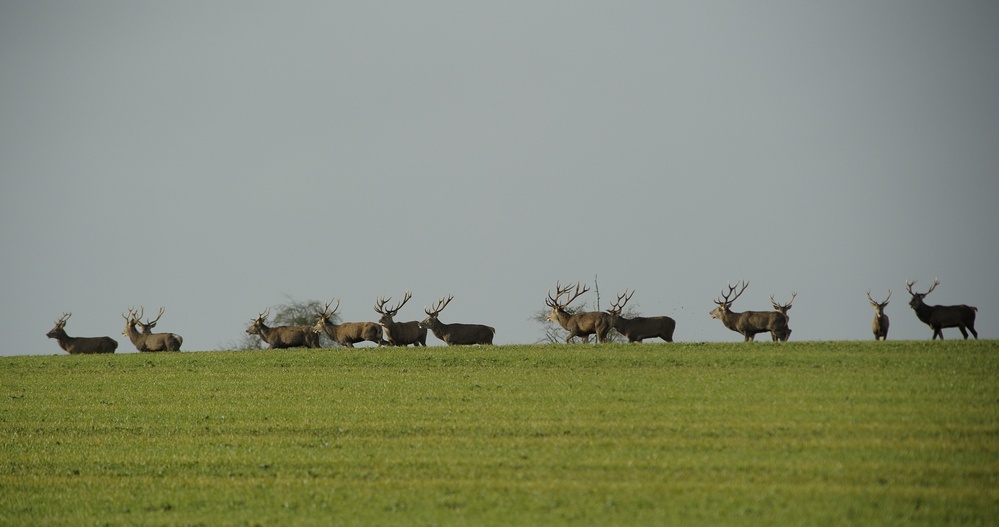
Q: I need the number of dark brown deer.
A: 13